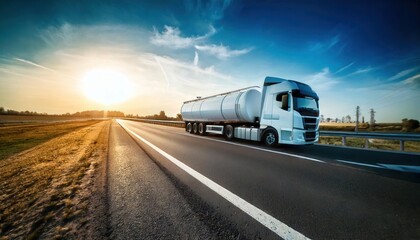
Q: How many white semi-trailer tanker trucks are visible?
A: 1